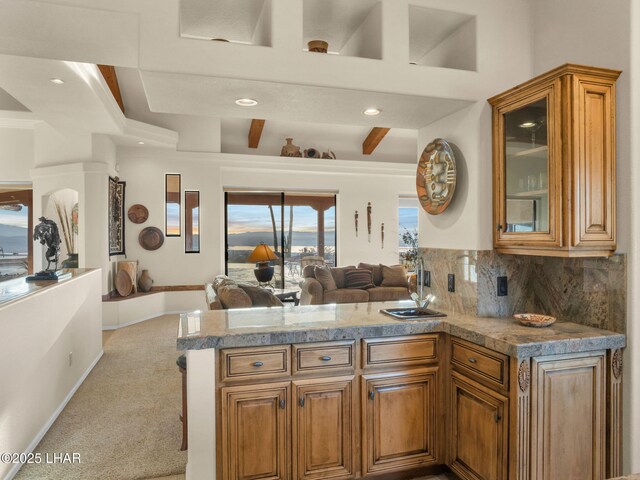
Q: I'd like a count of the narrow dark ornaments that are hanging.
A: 3